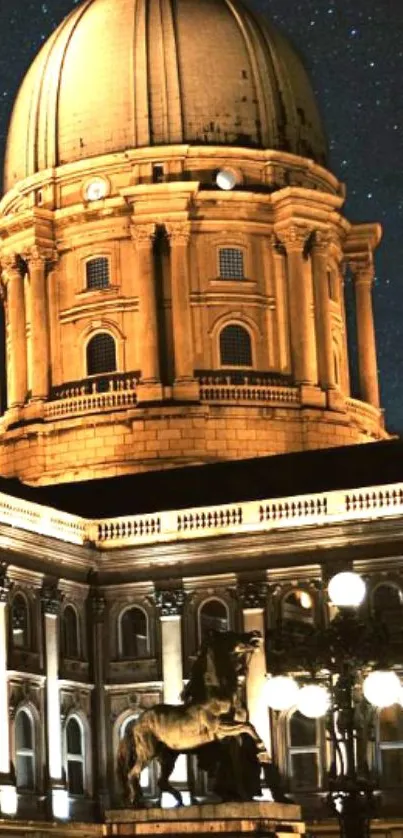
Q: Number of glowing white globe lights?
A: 4